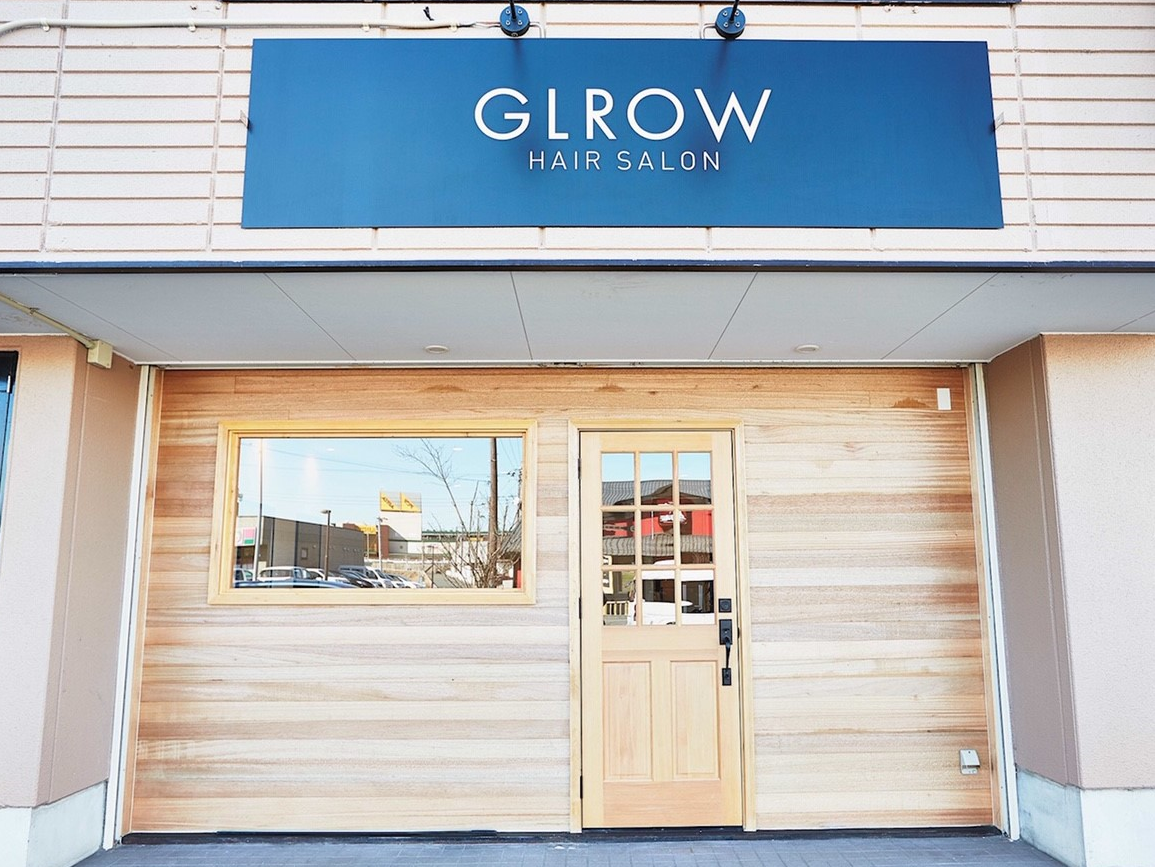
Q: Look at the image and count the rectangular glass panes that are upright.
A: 9